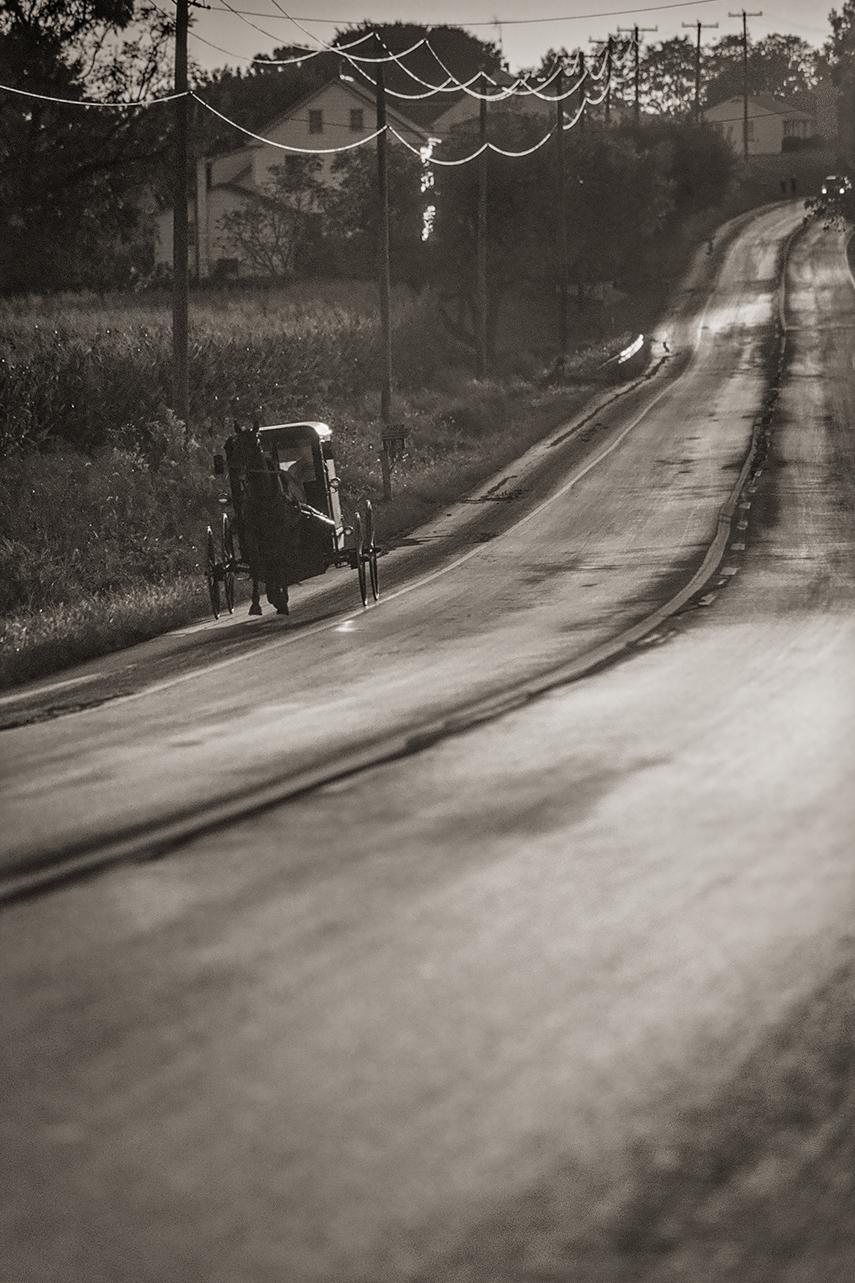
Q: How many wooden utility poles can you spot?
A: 9